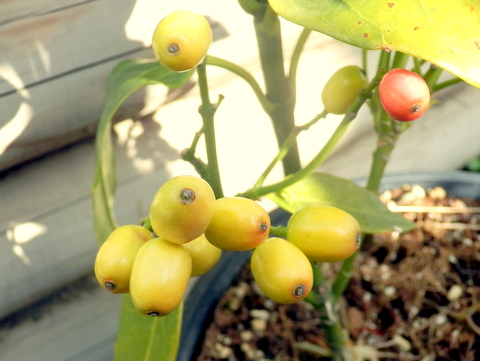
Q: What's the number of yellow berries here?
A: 9